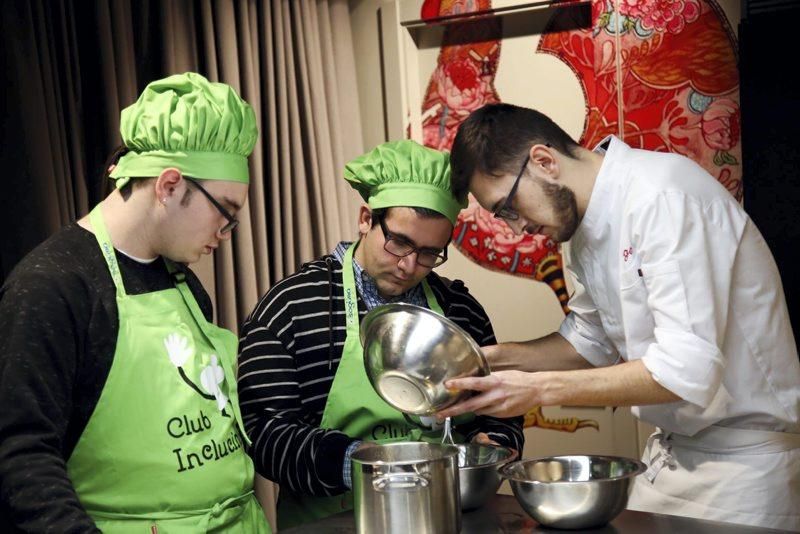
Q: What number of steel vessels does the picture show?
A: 4